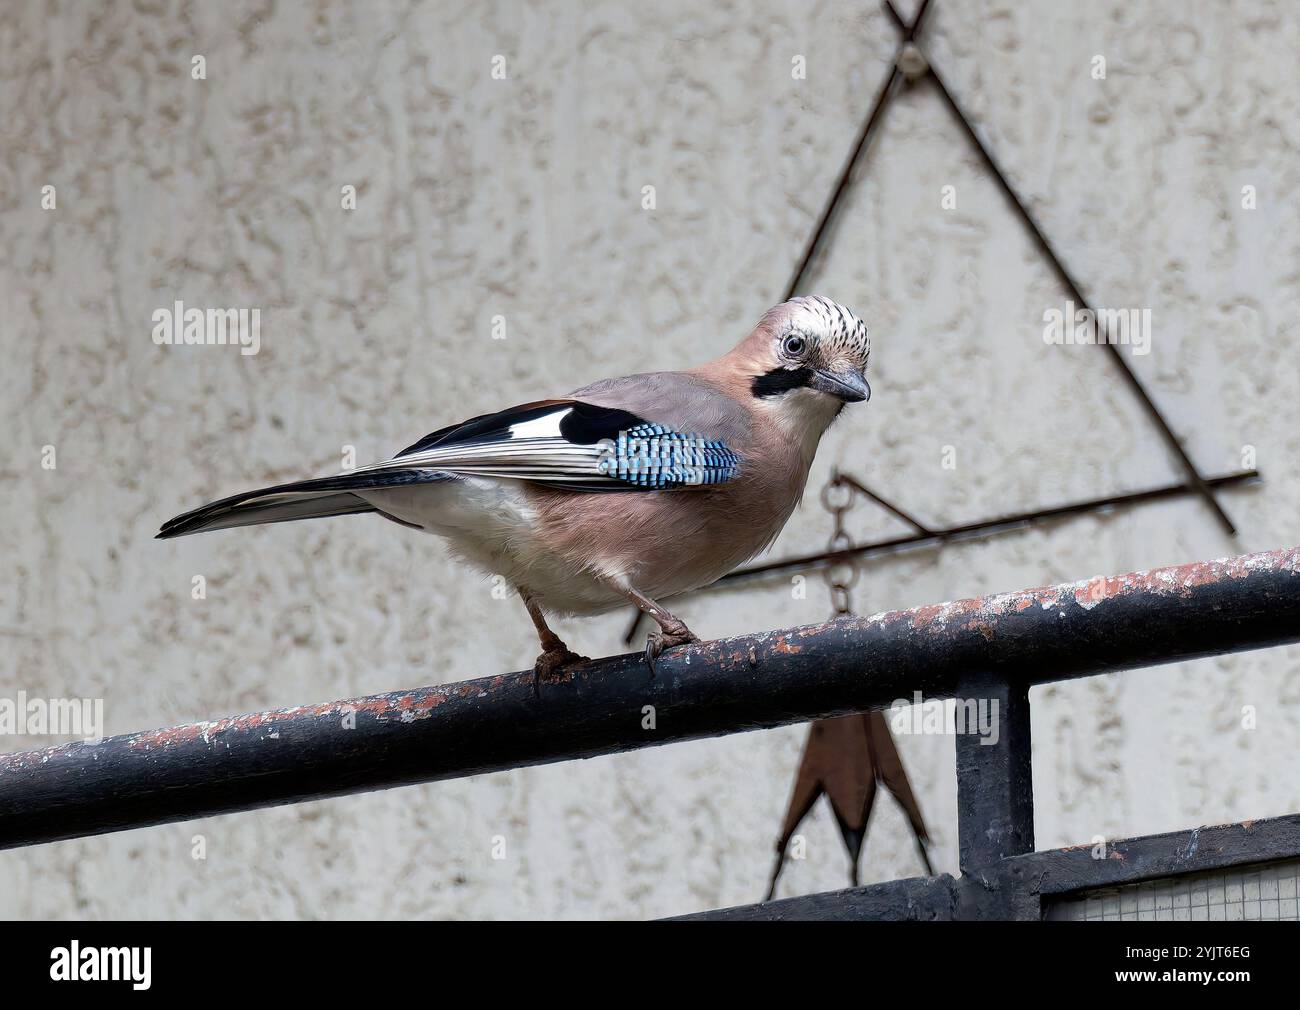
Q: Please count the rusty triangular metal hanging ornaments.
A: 1